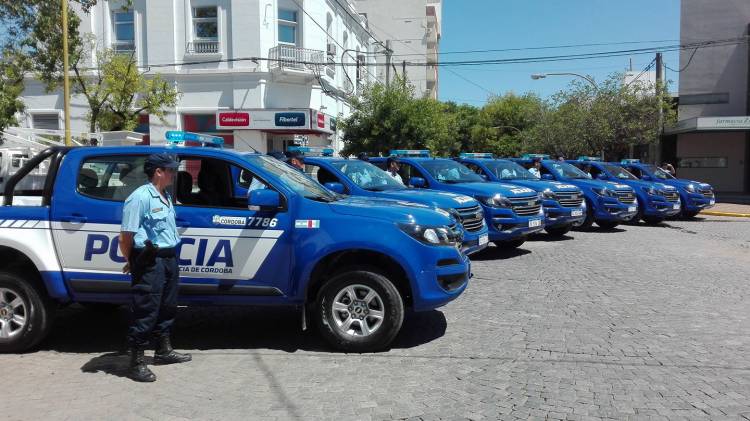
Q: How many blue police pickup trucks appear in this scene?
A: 7